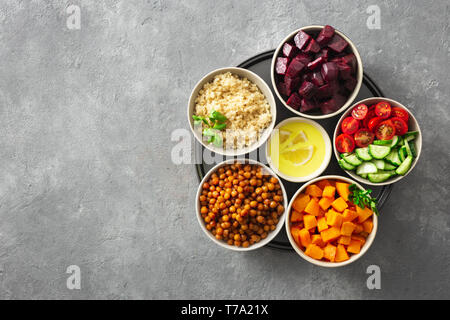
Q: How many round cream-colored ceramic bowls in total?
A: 6